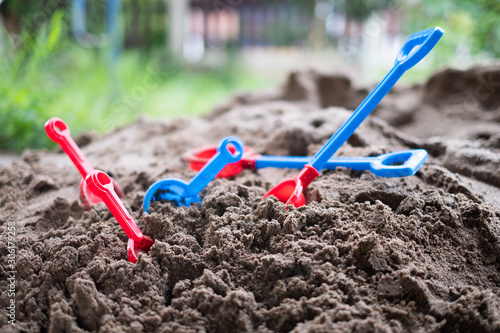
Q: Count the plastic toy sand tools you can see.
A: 5